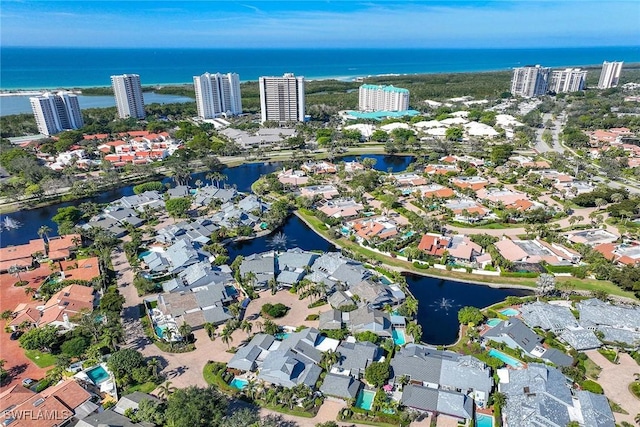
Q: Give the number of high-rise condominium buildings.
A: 8